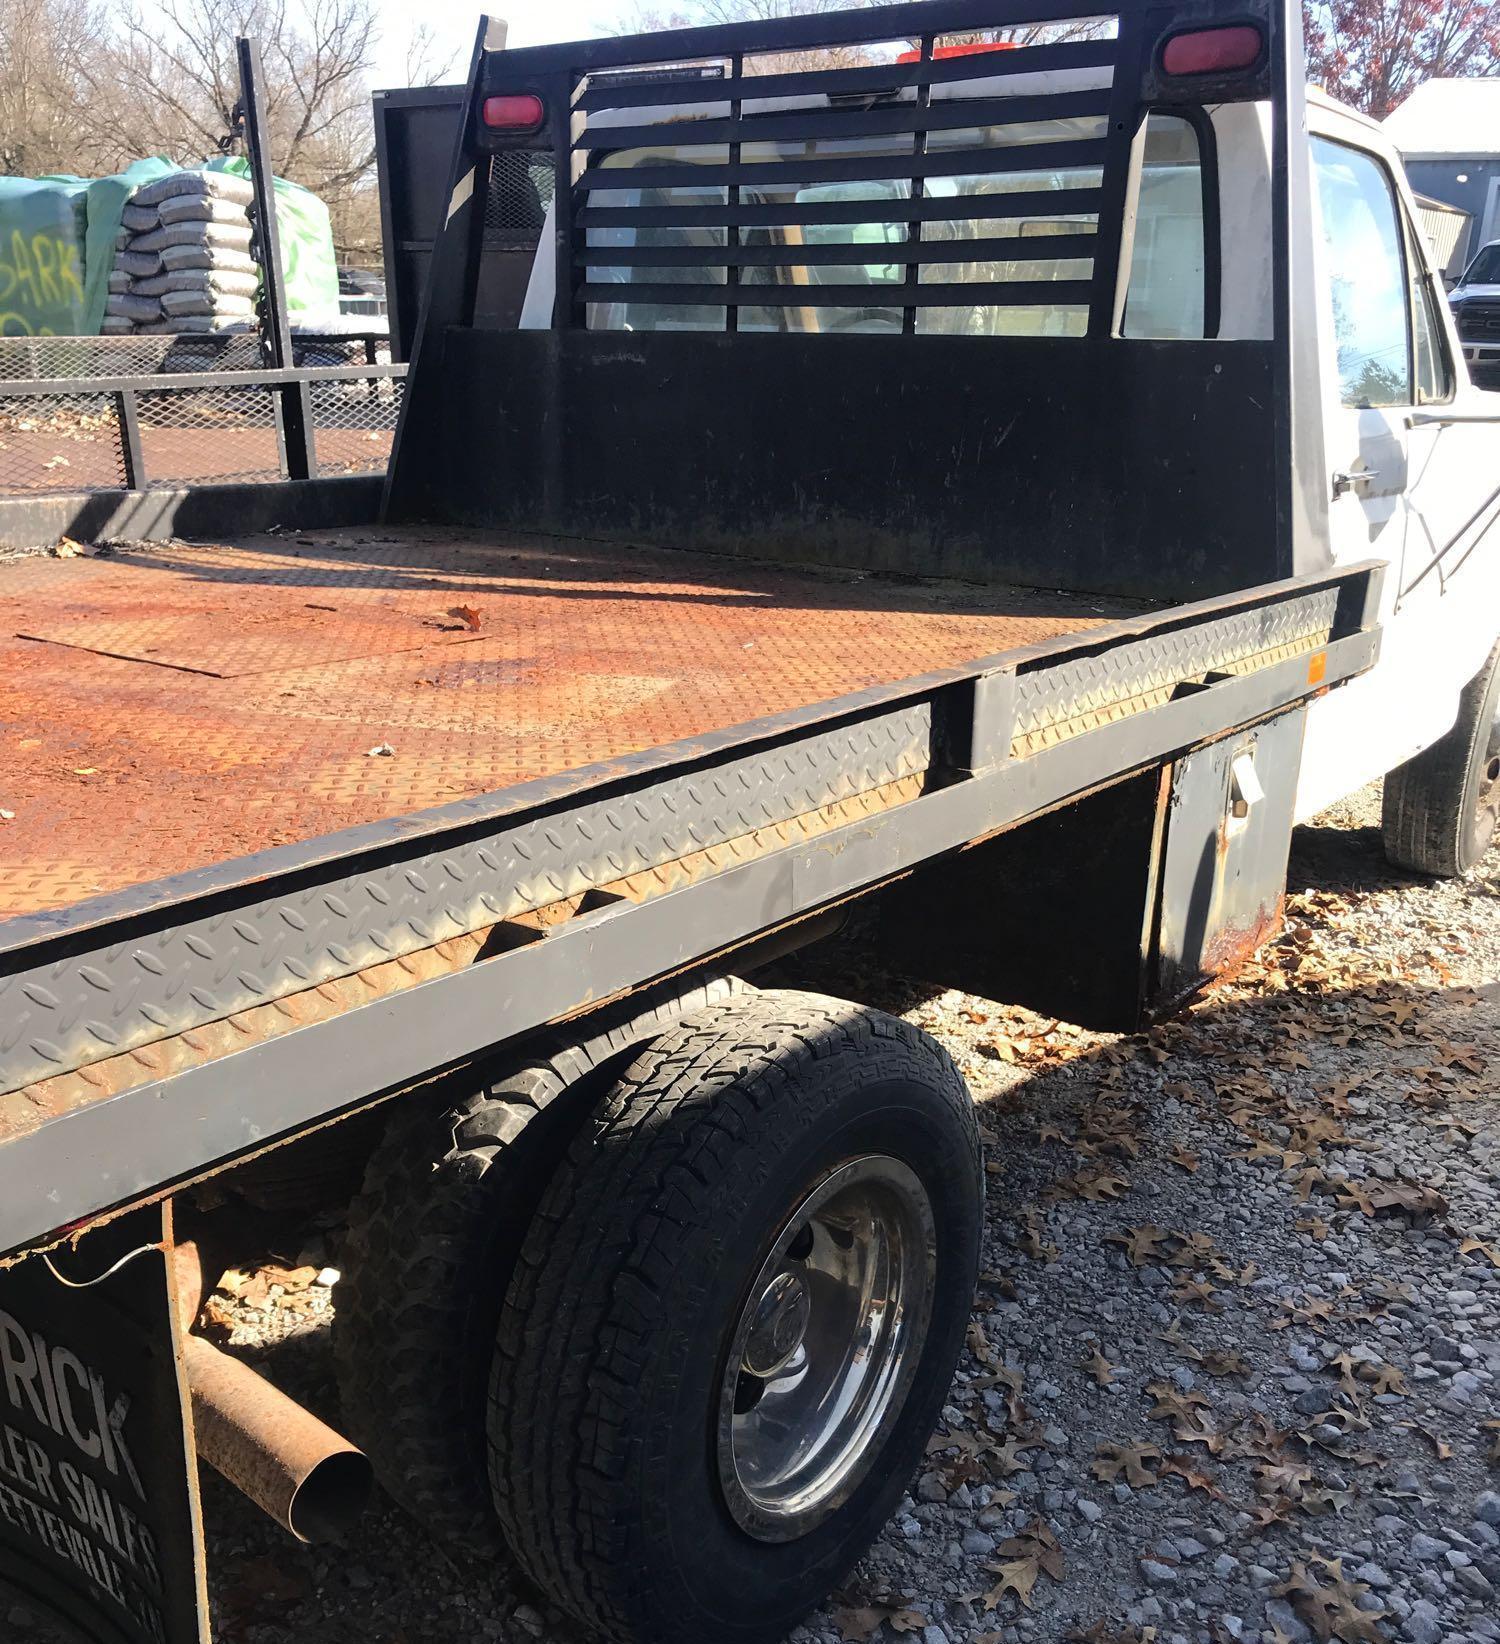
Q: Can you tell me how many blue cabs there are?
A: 0